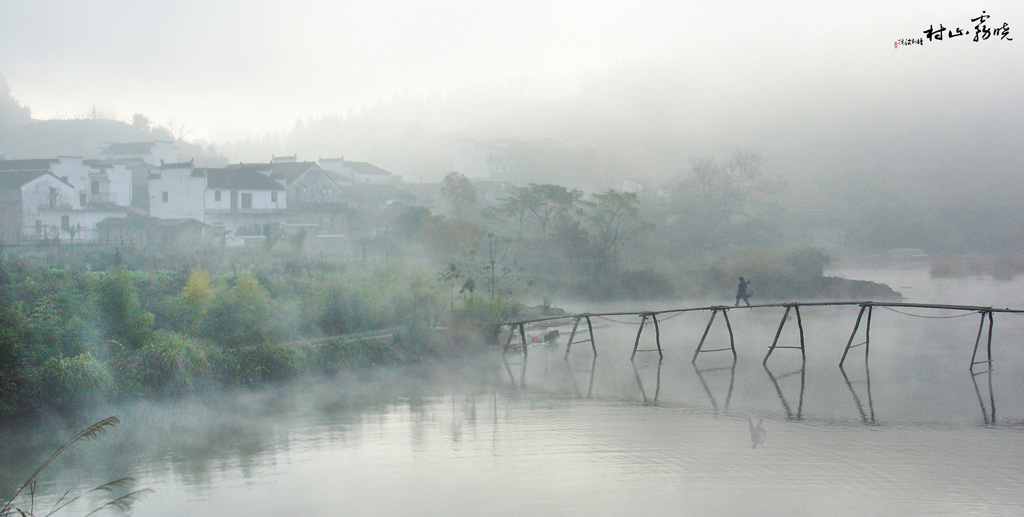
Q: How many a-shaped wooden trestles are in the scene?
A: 7